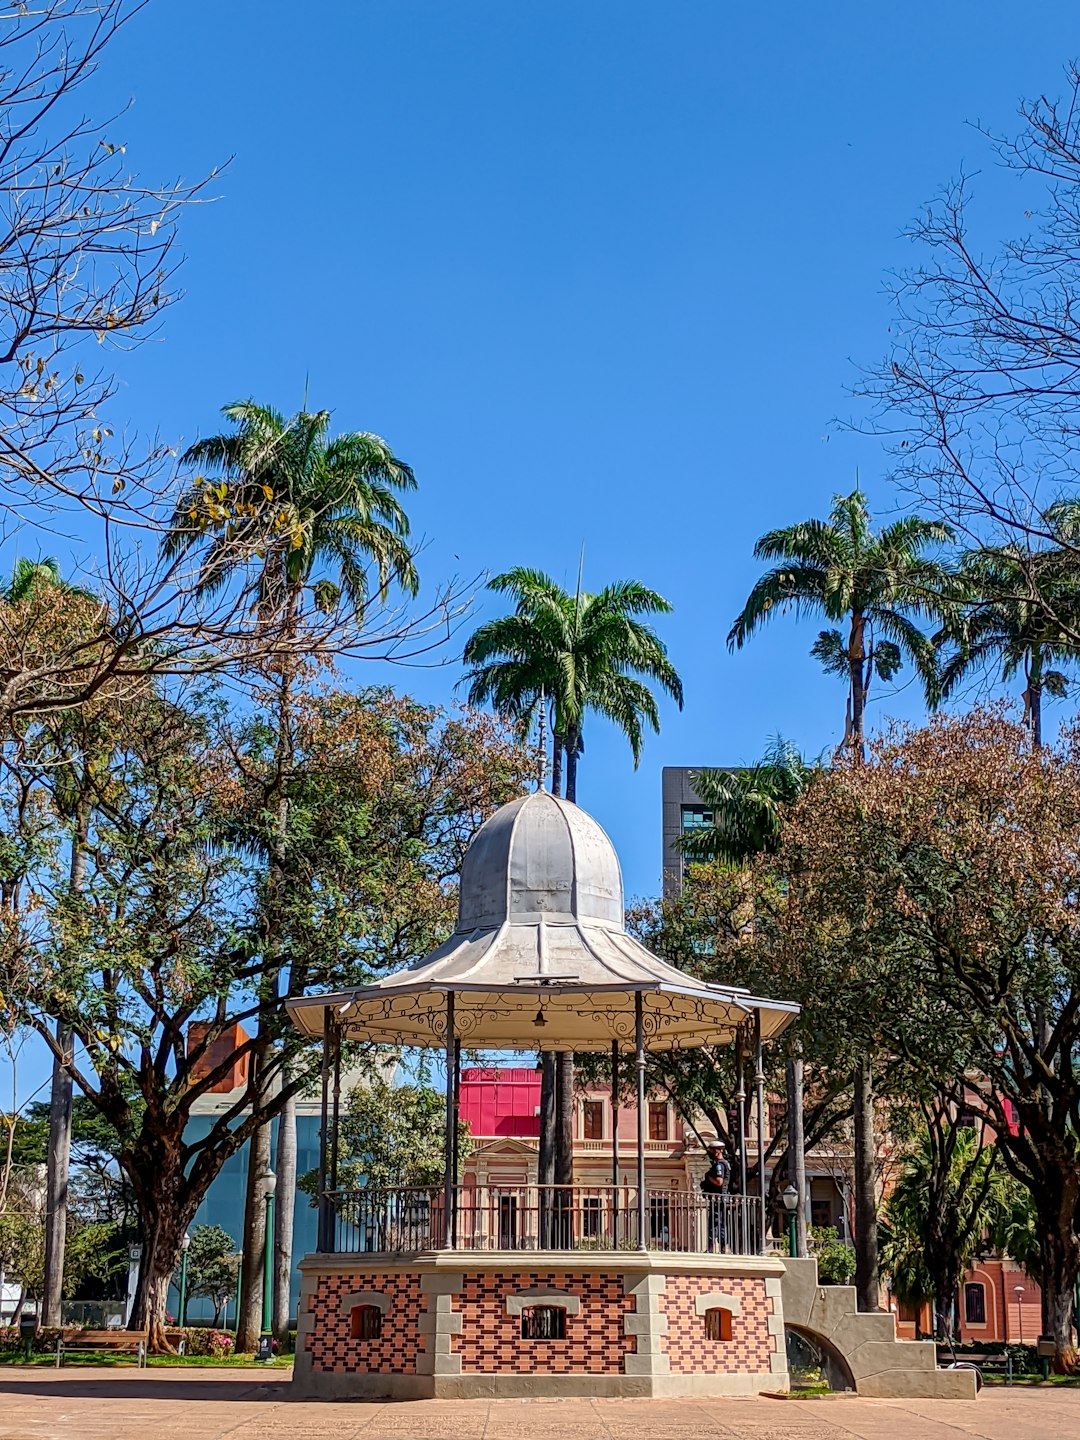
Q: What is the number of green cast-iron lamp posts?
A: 4